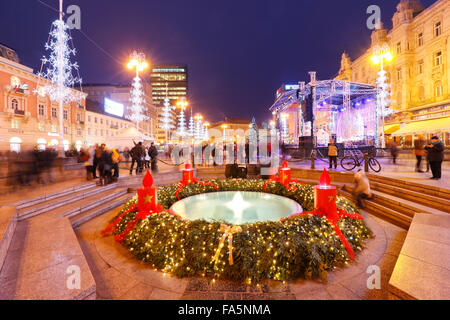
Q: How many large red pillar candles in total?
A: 4